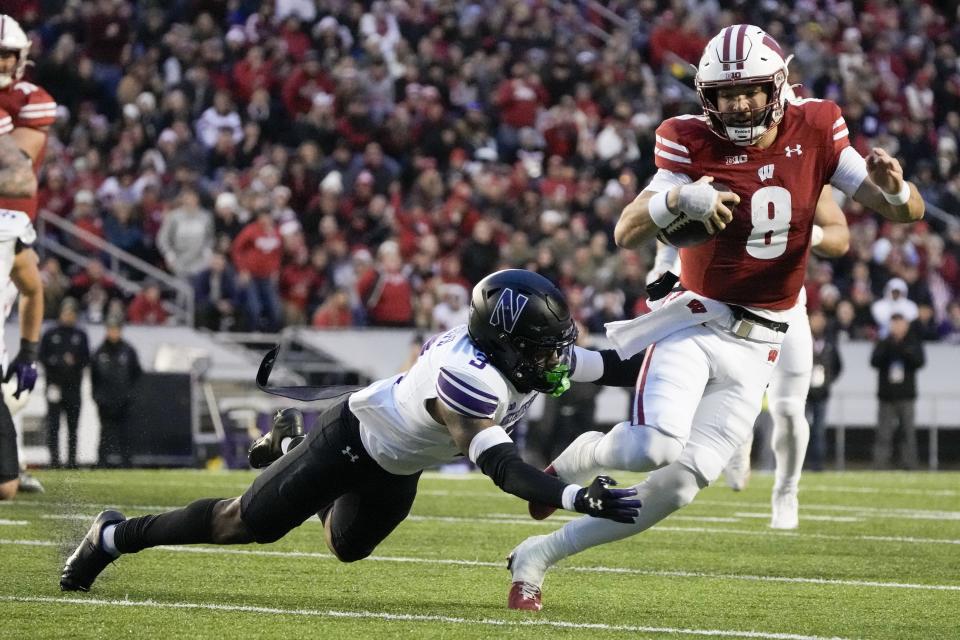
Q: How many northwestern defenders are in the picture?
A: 2